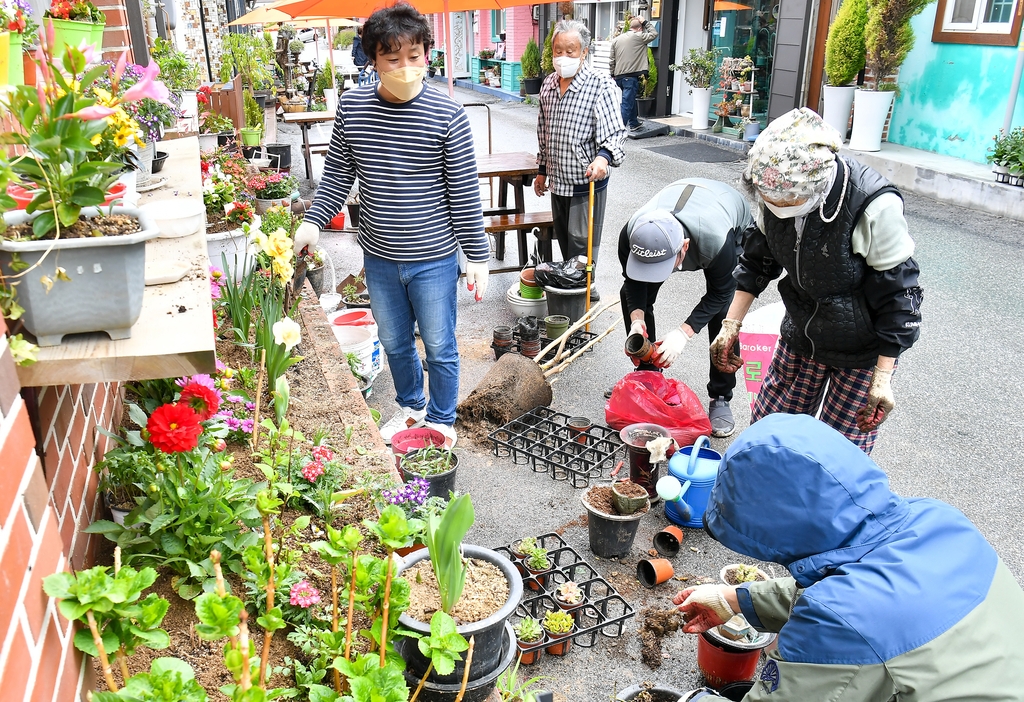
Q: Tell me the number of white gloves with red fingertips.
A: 7